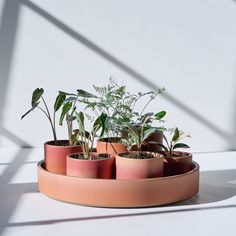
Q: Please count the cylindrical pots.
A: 6